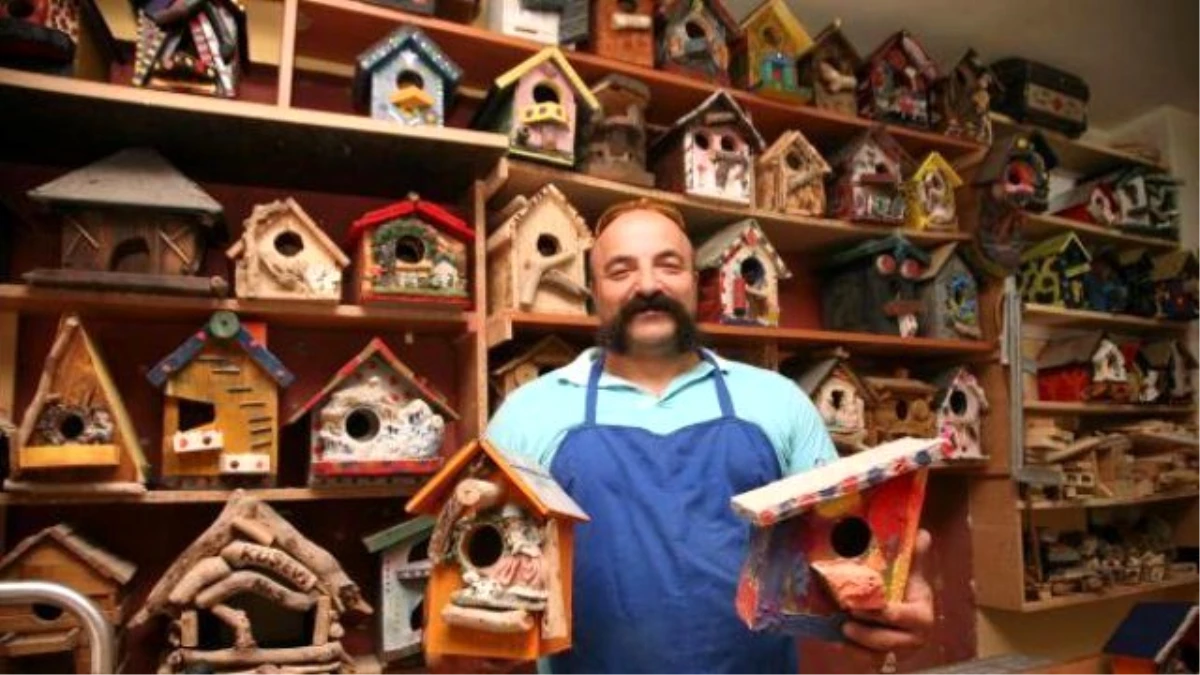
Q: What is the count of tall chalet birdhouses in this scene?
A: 1